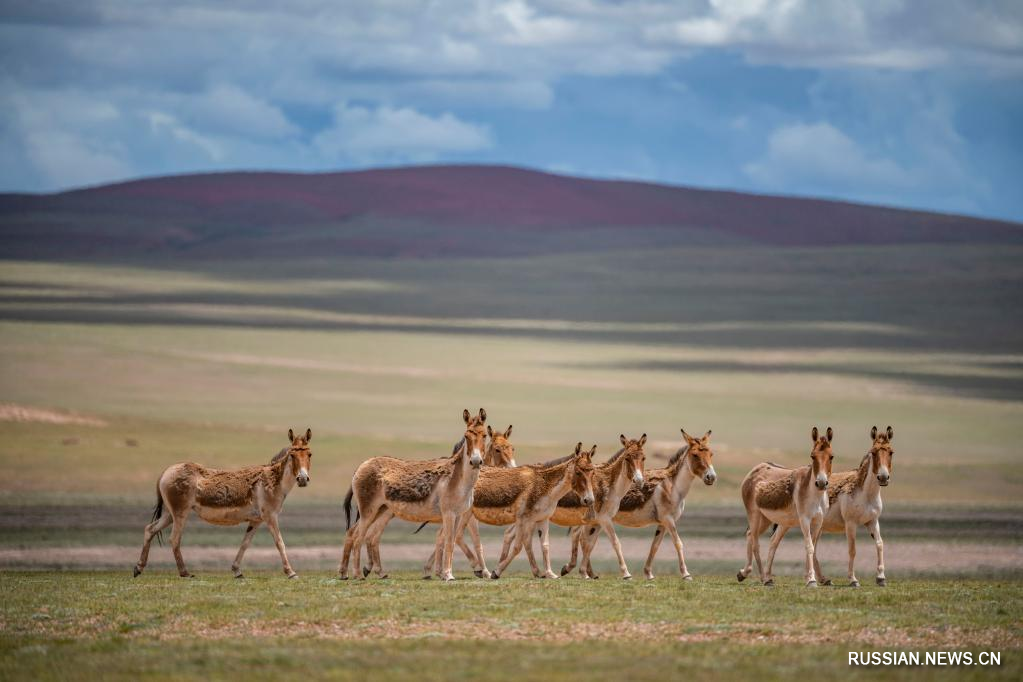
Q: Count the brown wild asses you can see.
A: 8